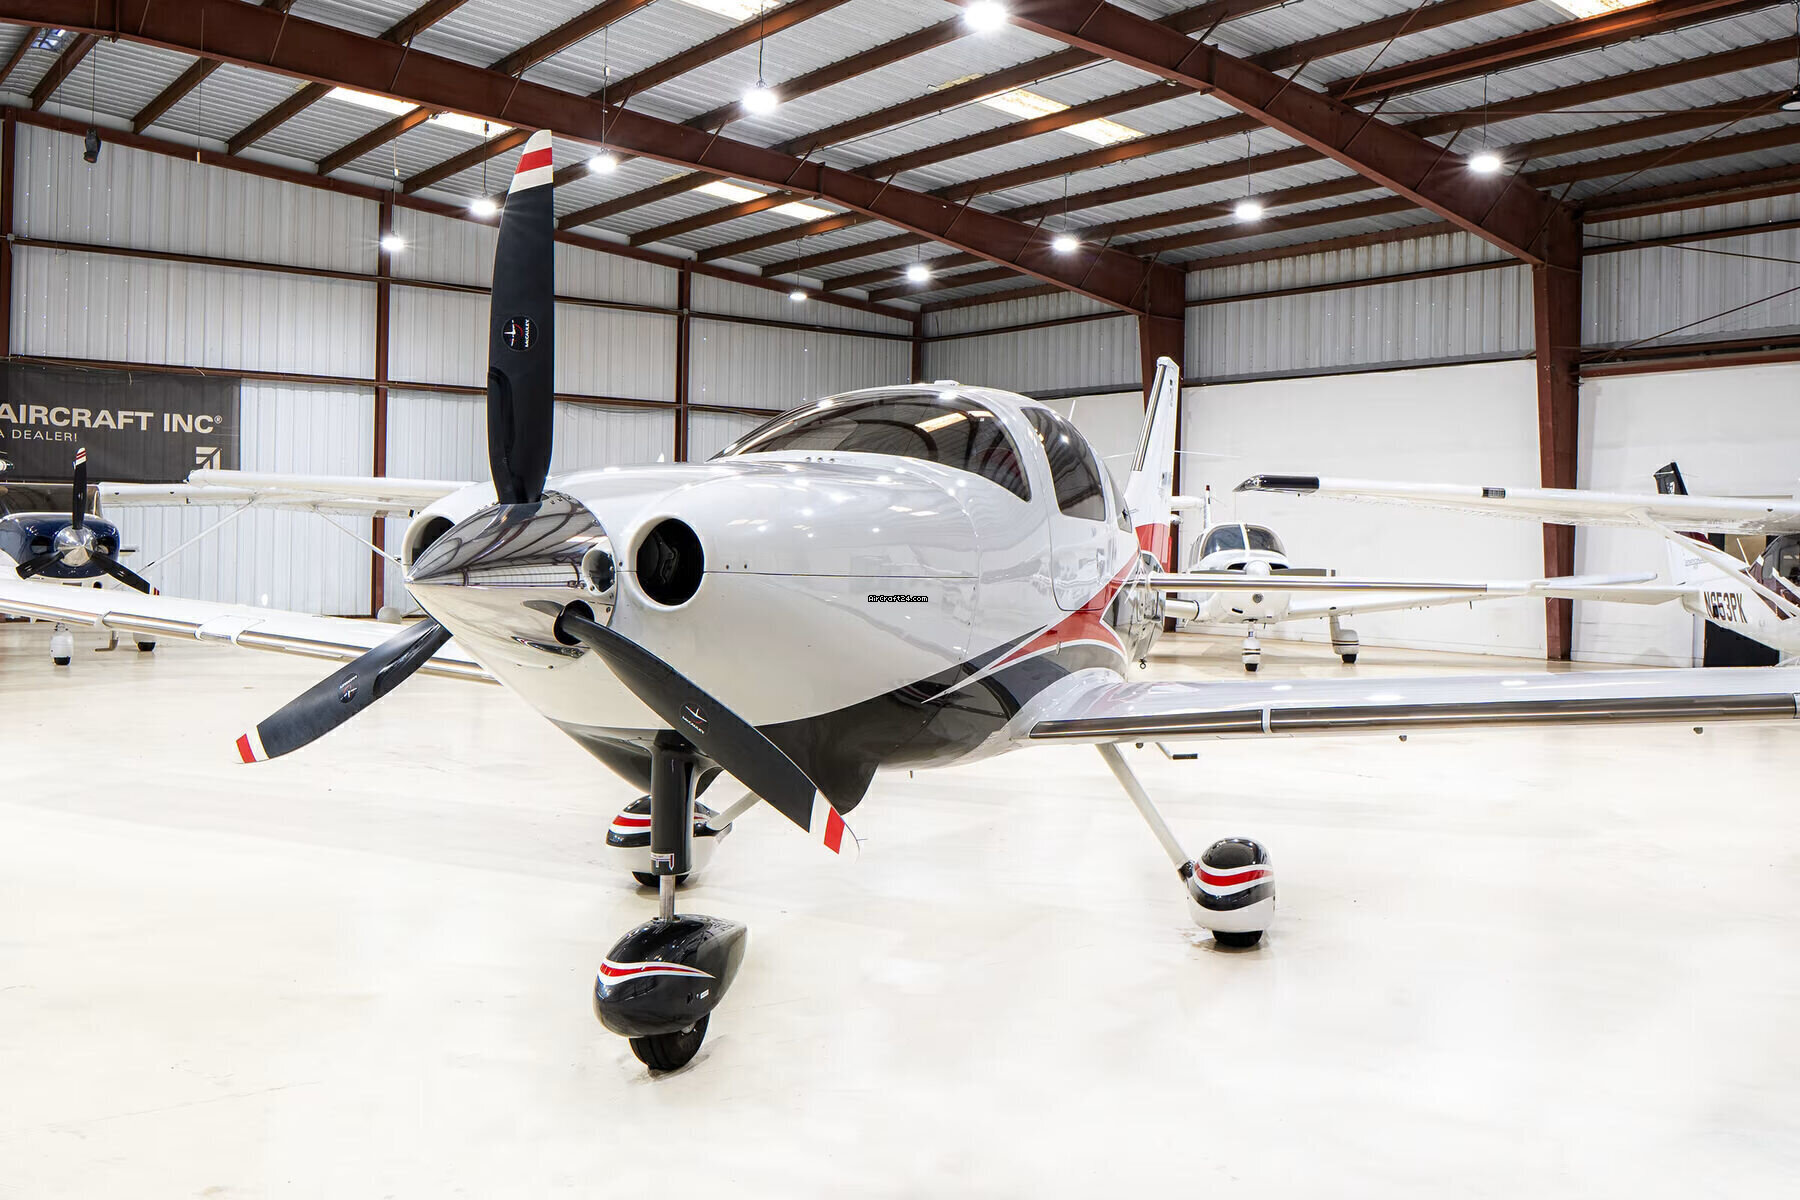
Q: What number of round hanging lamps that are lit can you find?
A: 10